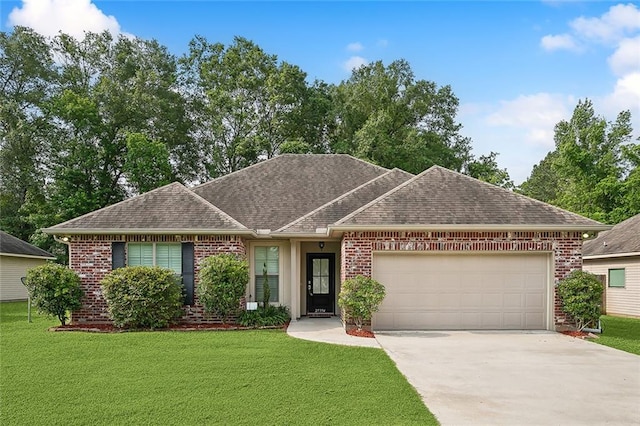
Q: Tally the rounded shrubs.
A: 5